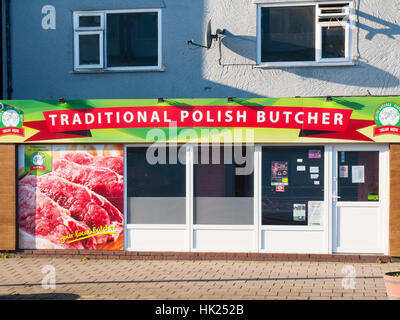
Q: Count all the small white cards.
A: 5